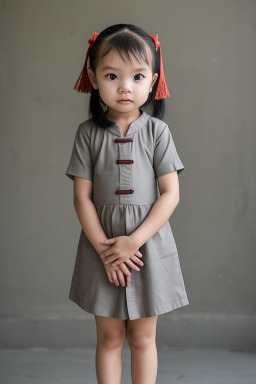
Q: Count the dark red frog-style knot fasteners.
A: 3